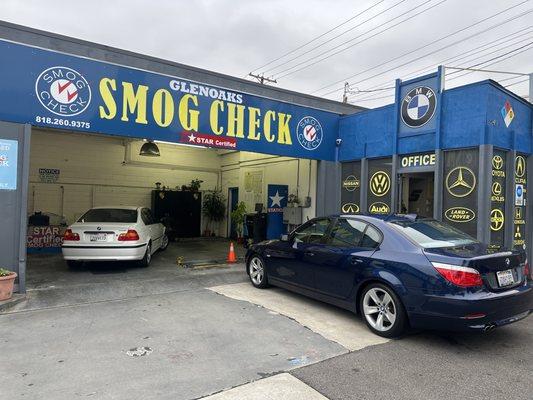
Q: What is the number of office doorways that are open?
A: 1